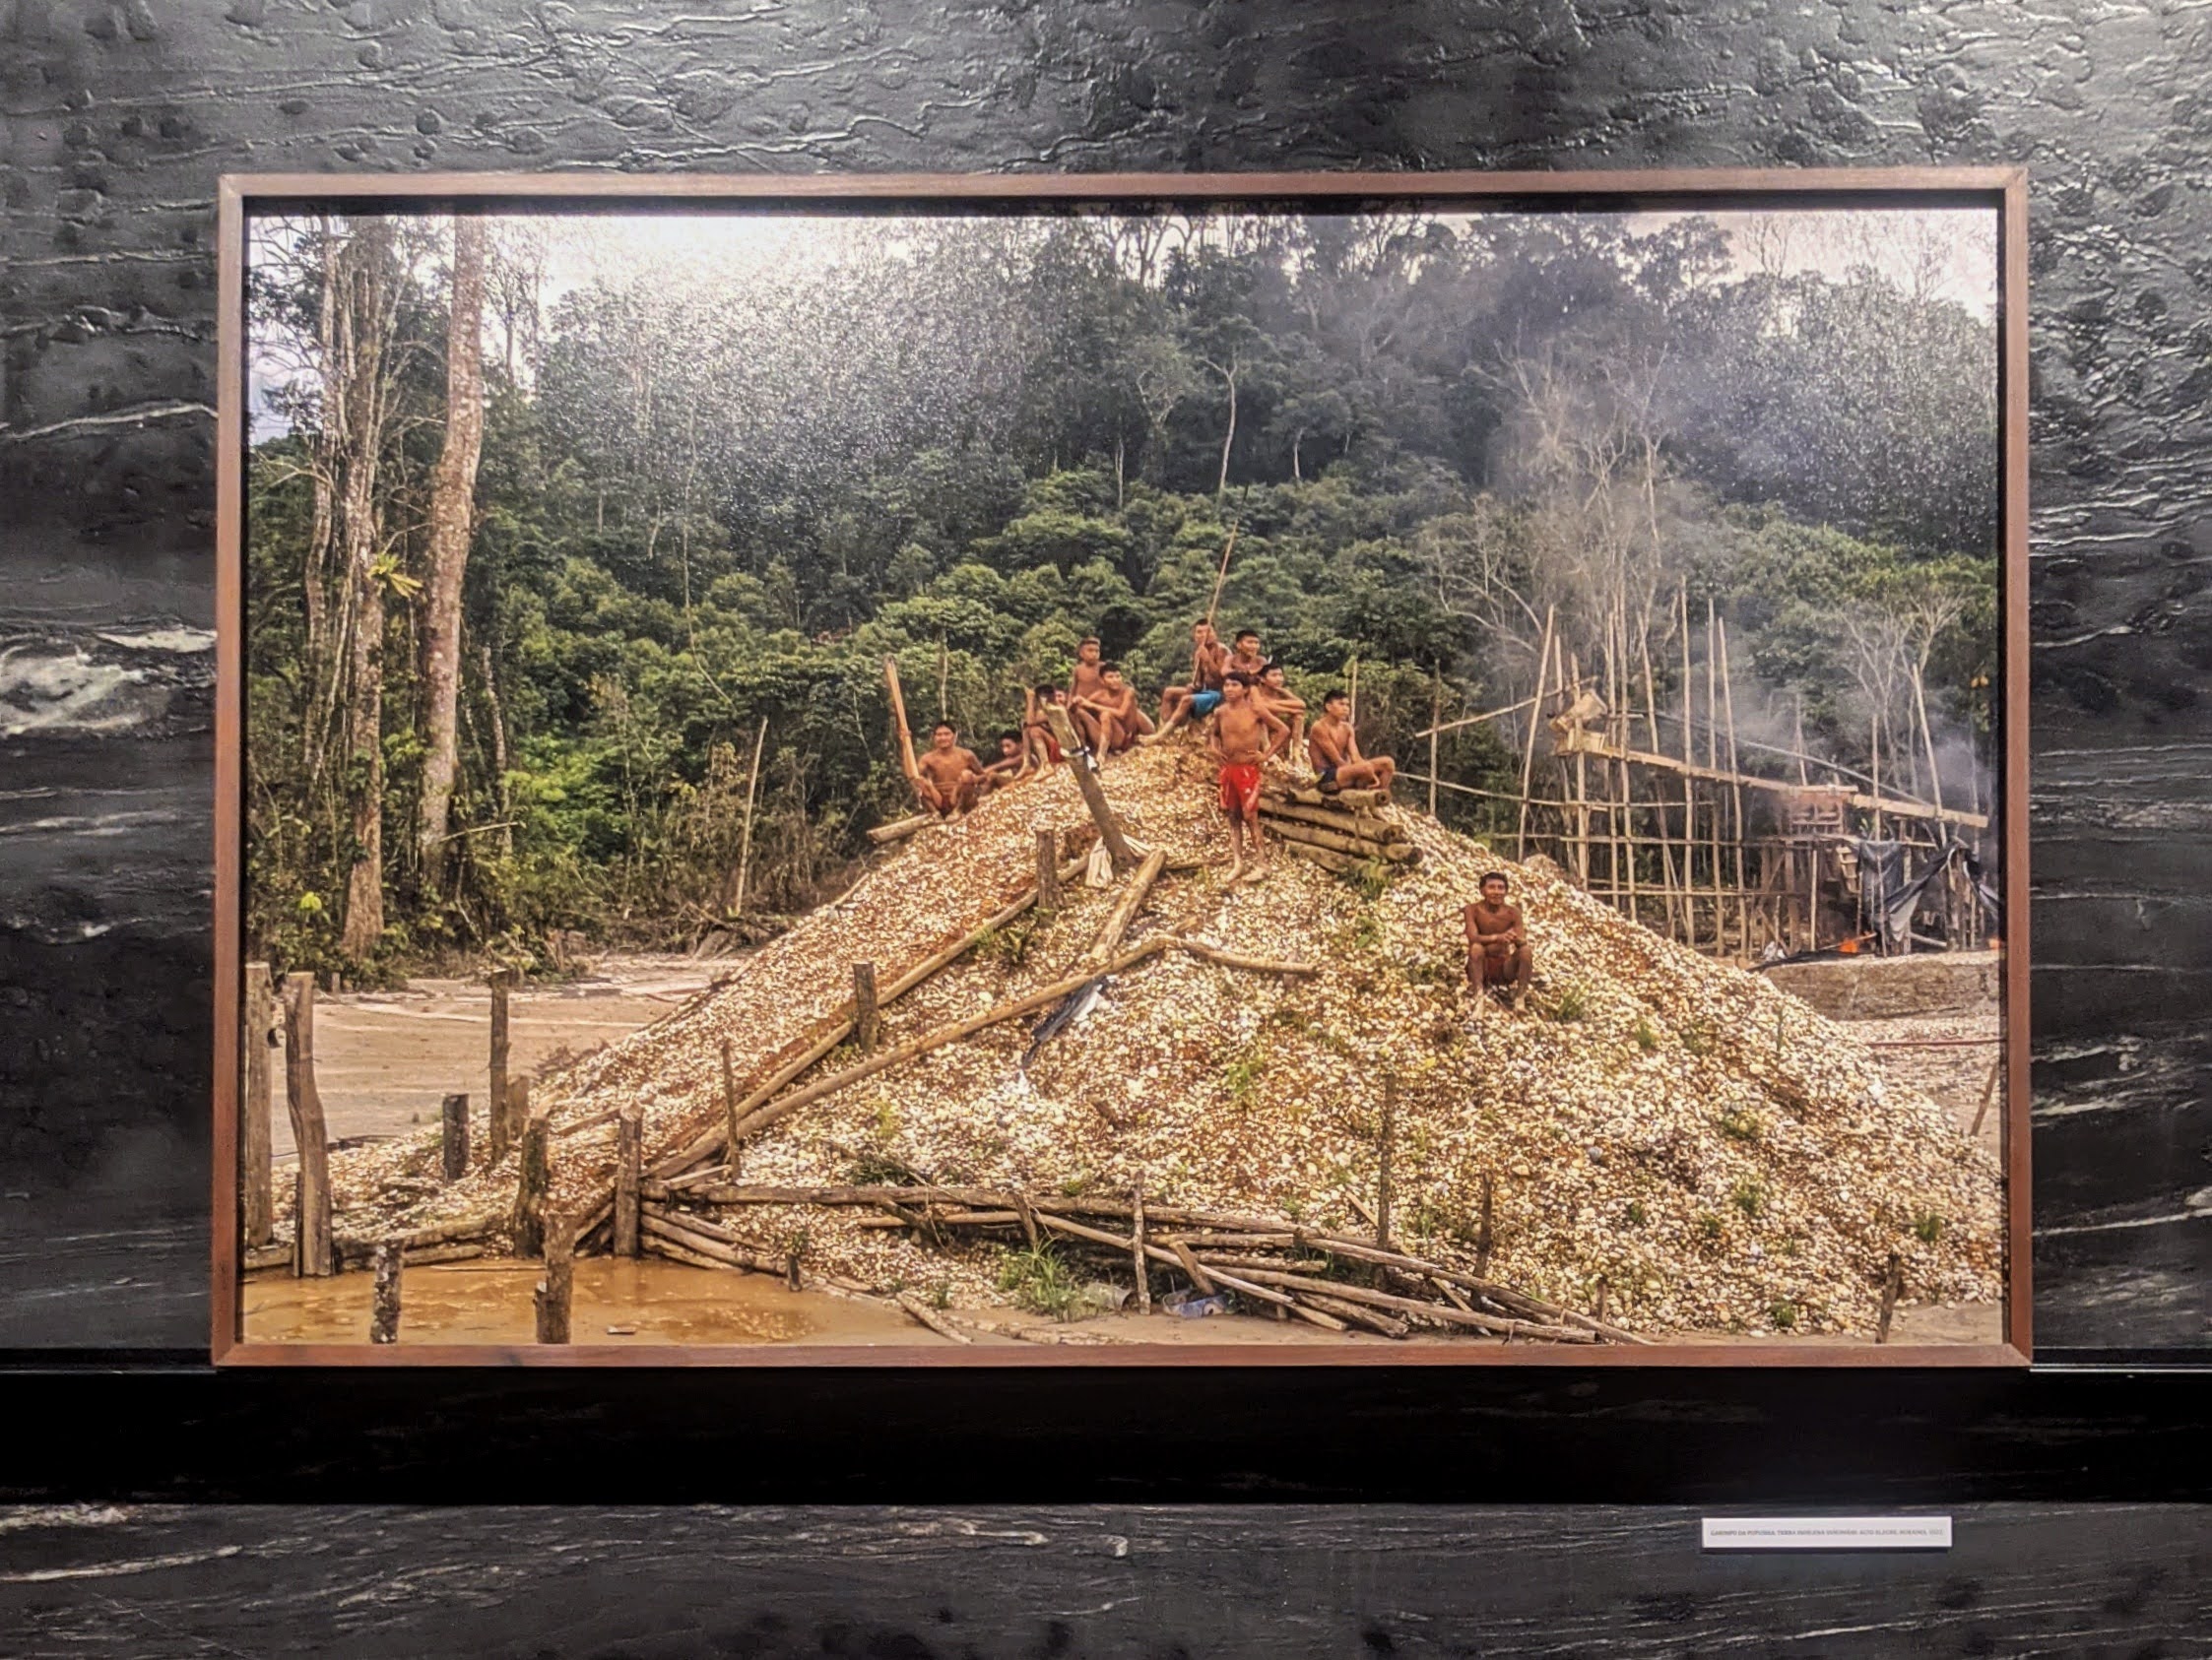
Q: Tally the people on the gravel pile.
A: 12